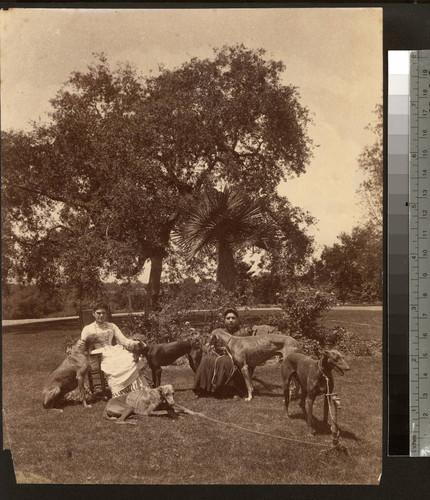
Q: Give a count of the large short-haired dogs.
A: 5